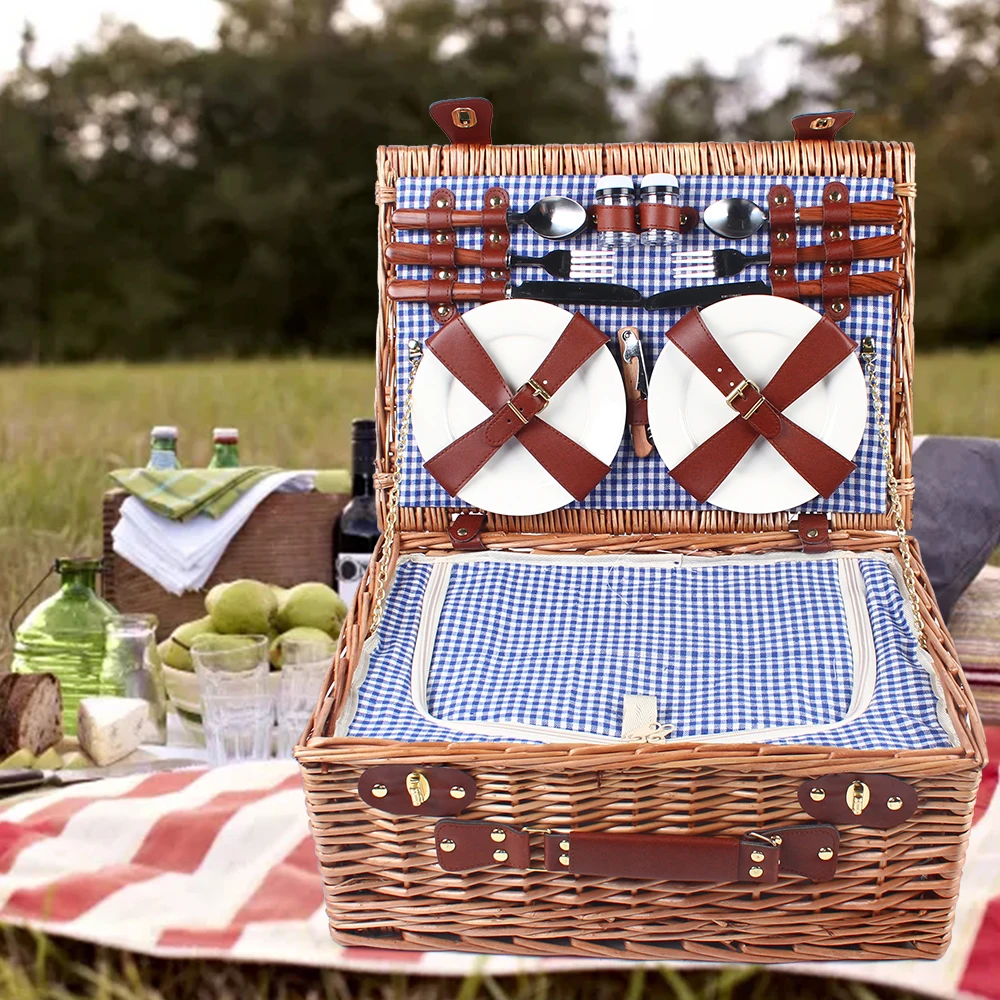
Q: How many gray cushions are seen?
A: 1